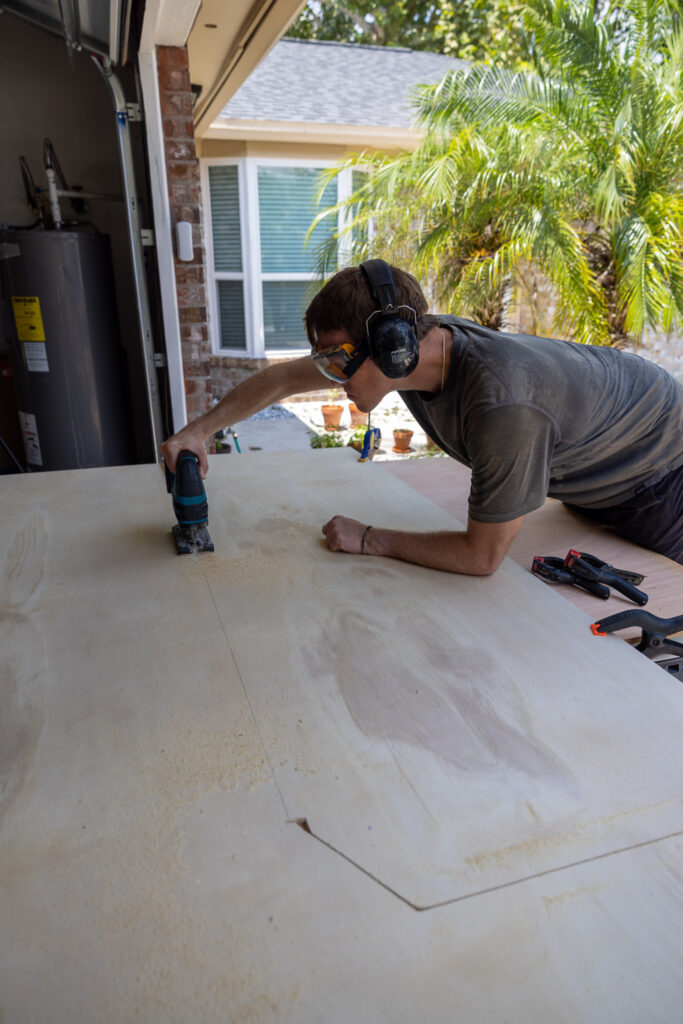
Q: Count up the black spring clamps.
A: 3